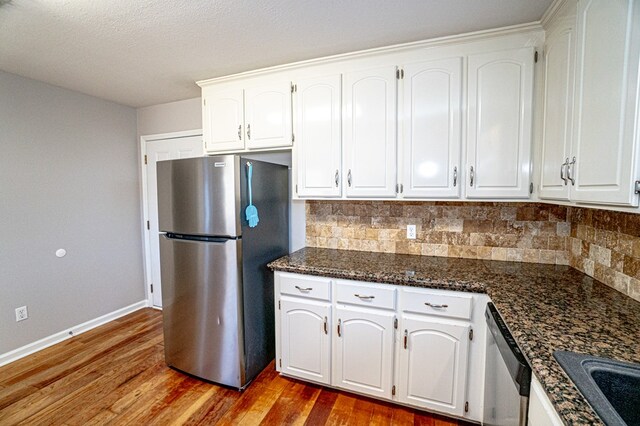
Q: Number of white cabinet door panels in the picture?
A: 11